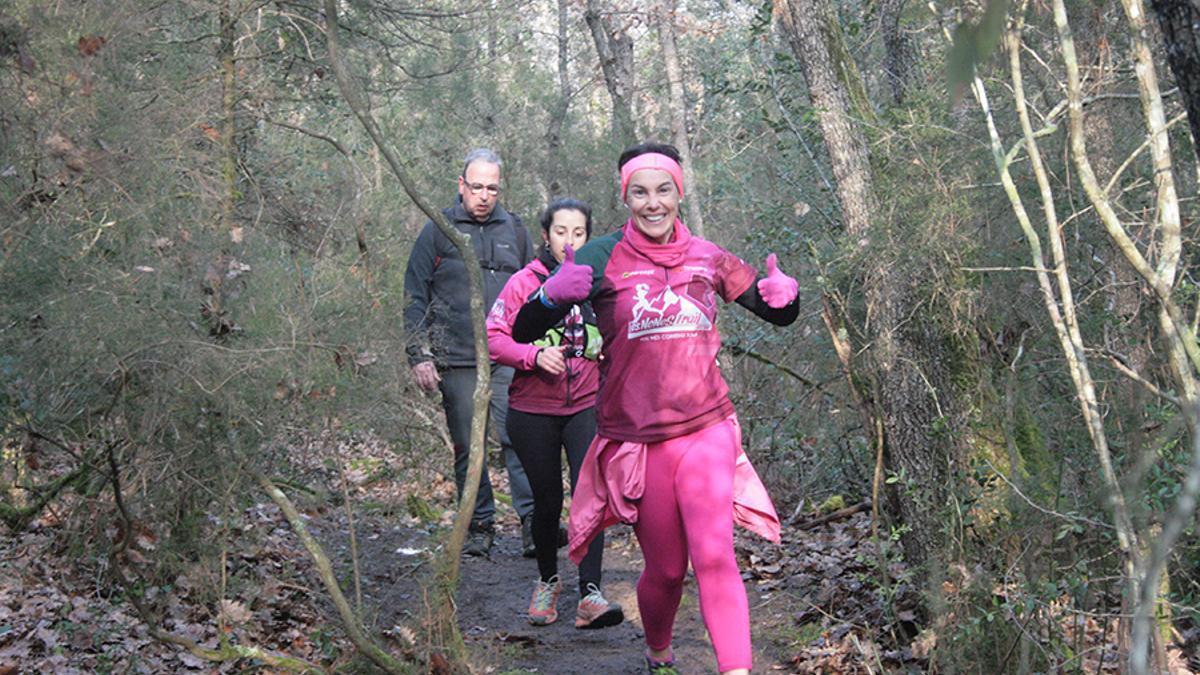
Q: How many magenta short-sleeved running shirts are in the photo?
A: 1